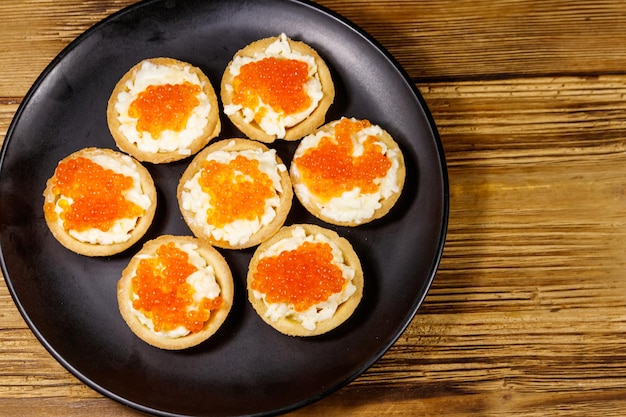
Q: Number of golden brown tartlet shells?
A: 7